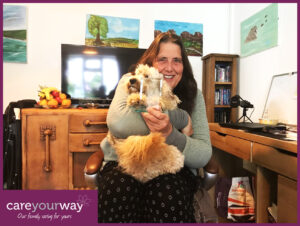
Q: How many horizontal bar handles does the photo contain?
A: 2